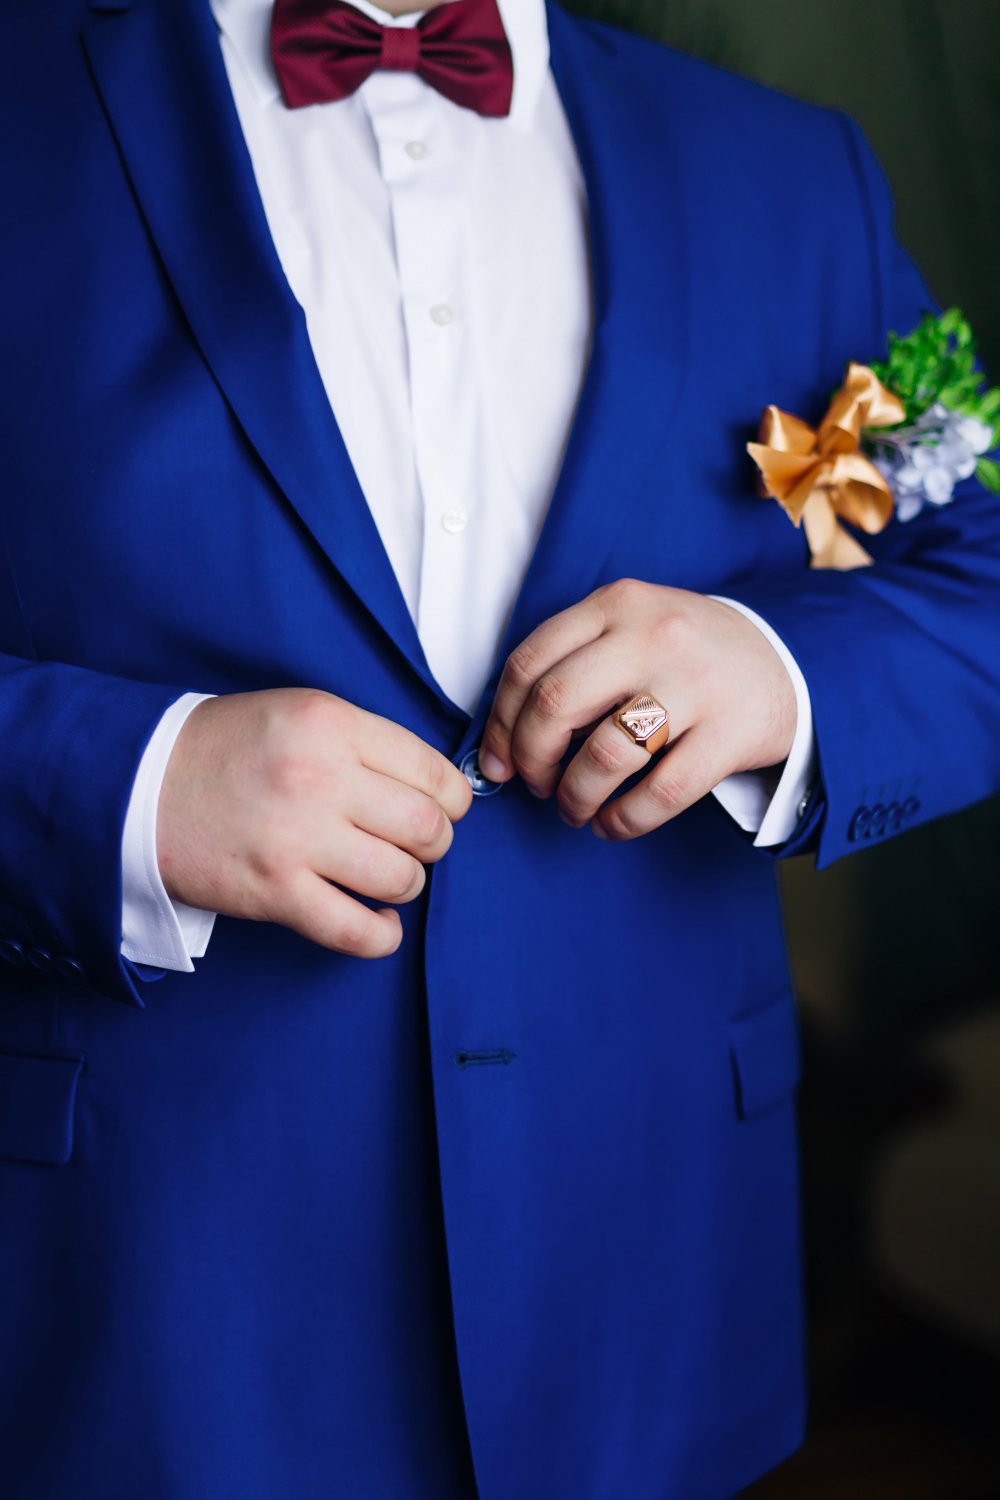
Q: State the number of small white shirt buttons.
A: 3